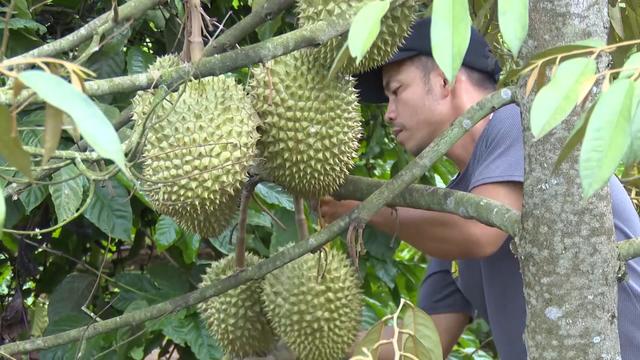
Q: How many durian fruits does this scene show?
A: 5